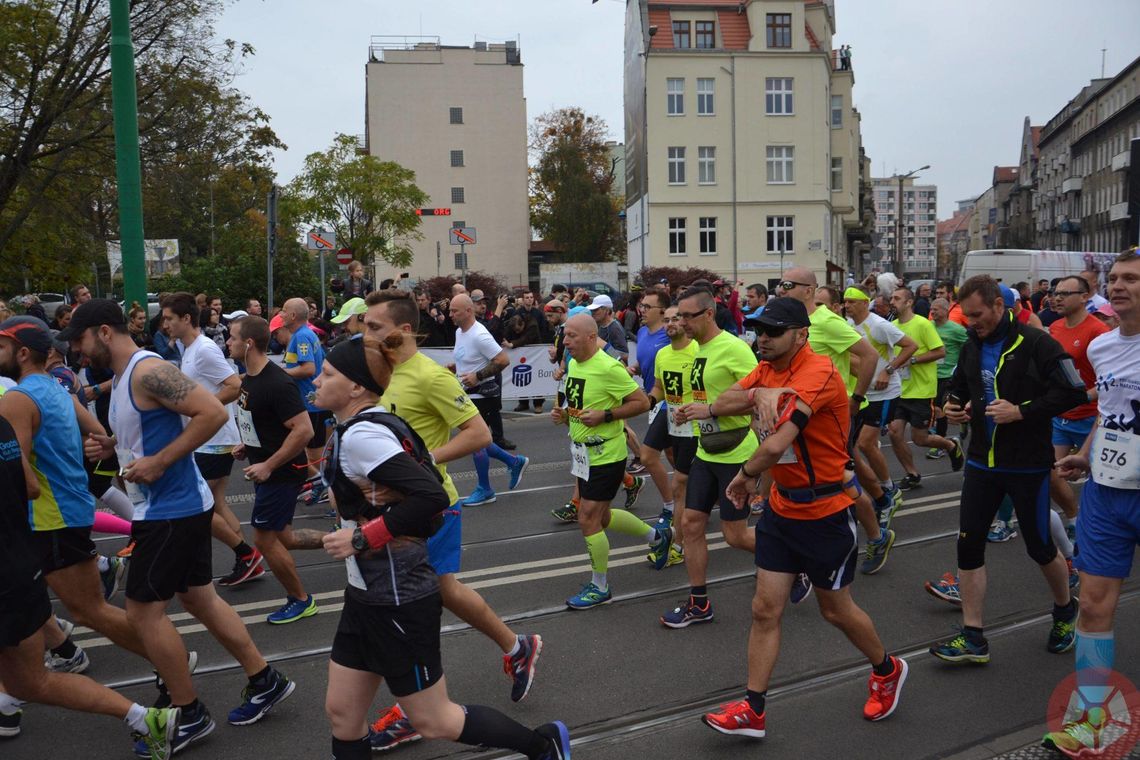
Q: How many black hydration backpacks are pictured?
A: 1